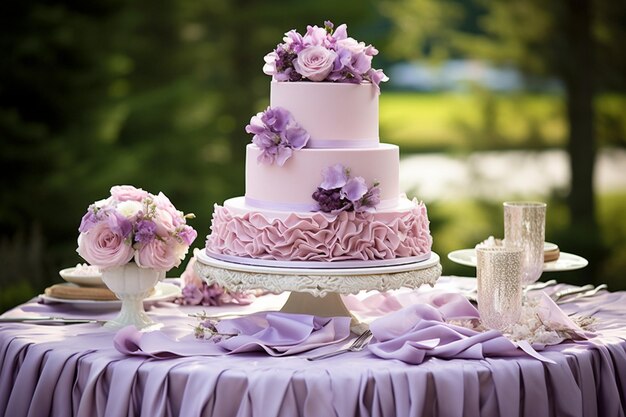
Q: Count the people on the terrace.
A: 0